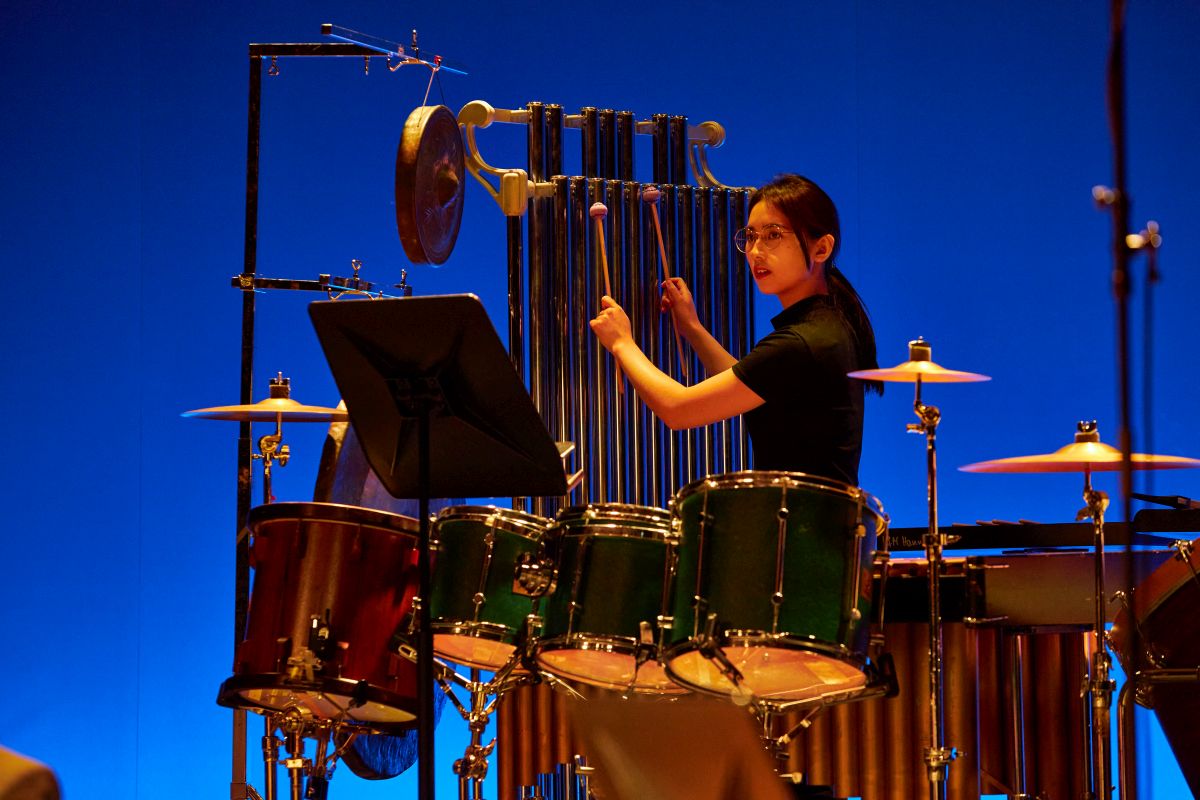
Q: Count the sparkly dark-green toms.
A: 3